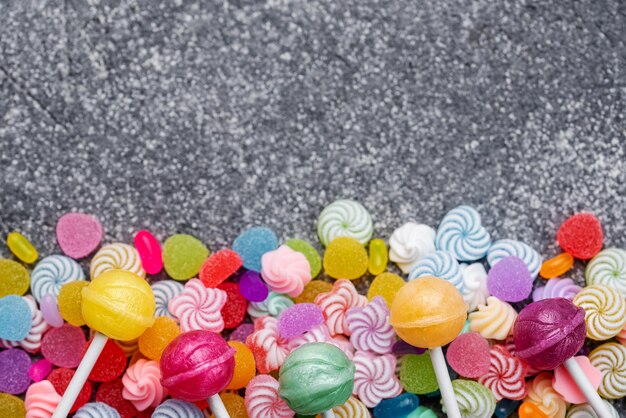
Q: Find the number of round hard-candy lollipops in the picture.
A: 5